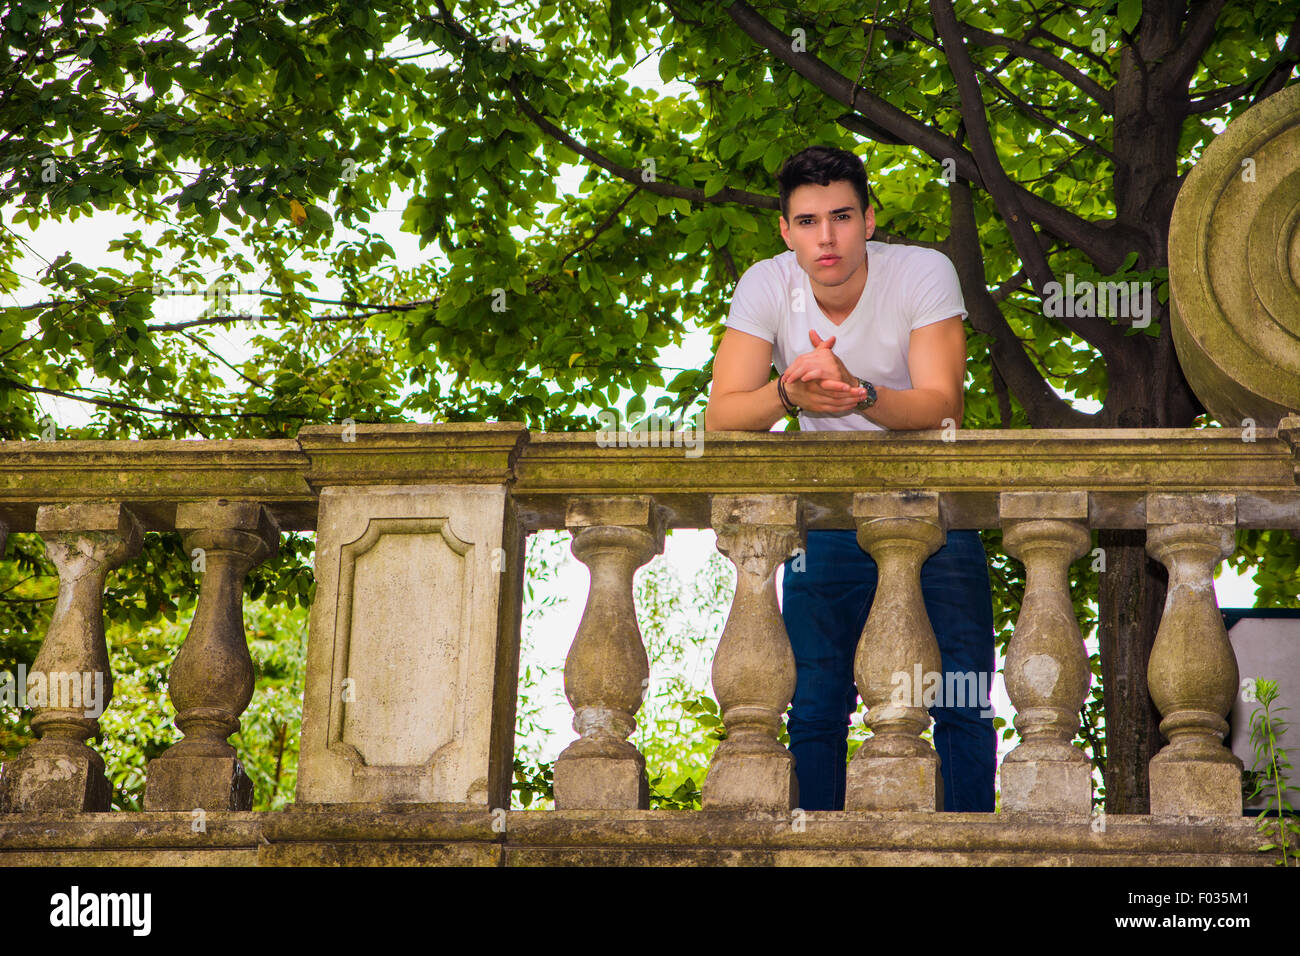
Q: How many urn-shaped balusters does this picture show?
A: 7